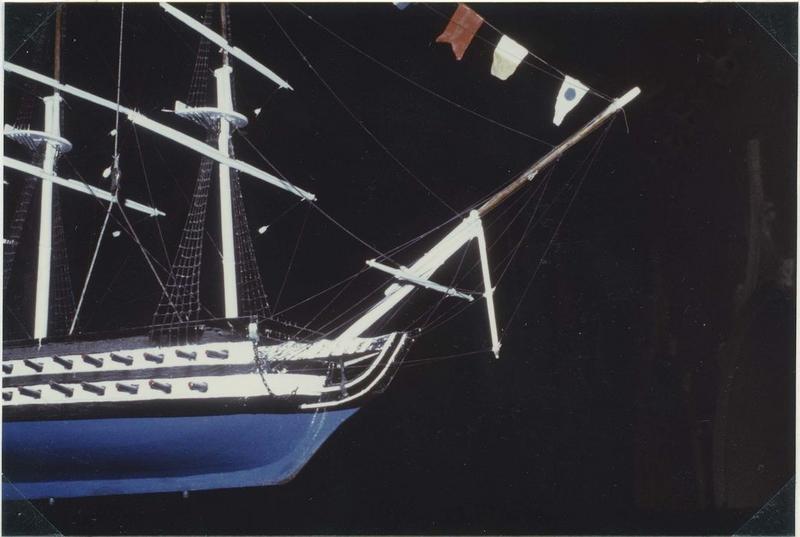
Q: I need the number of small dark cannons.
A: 15